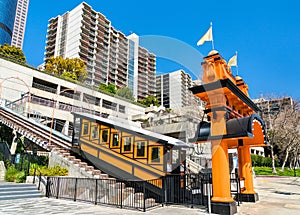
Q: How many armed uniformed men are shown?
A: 0